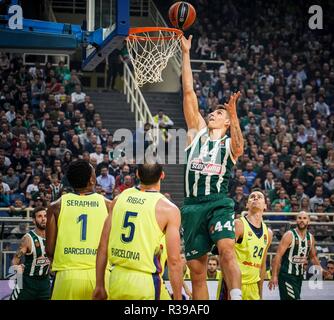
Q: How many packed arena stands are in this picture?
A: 2